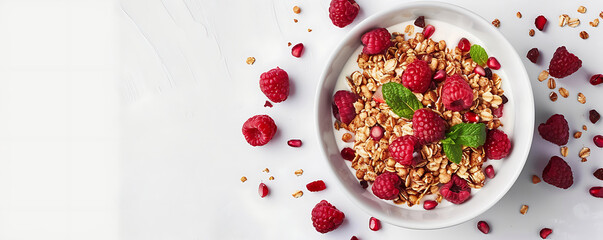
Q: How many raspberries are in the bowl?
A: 9